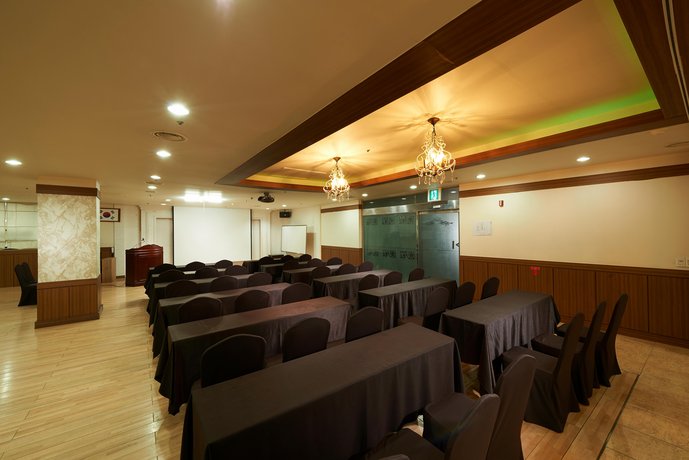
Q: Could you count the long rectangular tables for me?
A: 12